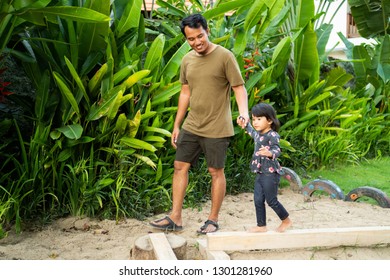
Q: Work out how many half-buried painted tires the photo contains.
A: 3